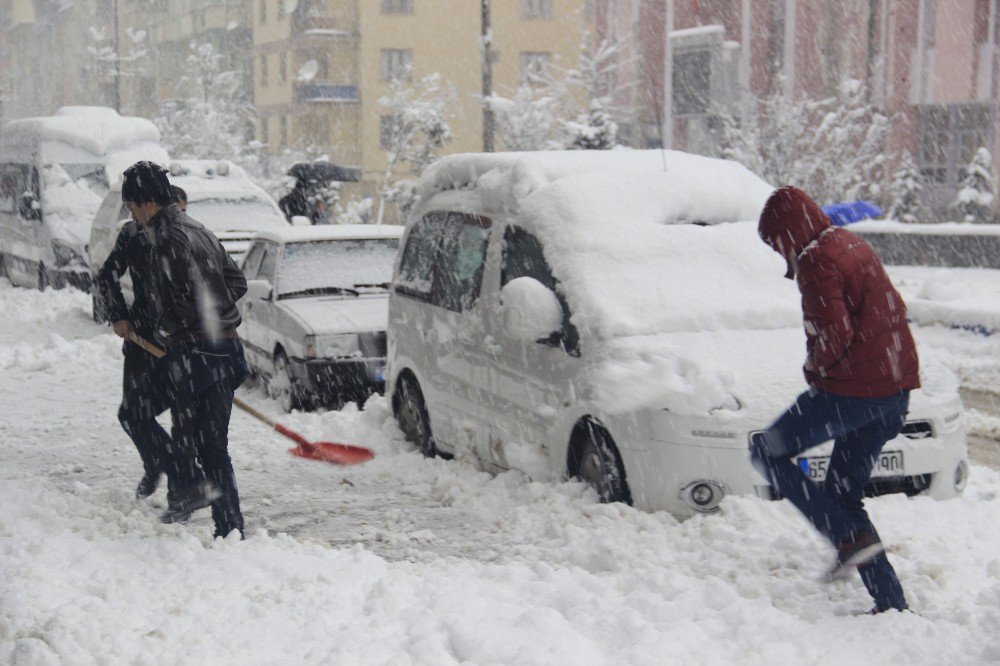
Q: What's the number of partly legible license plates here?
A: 1